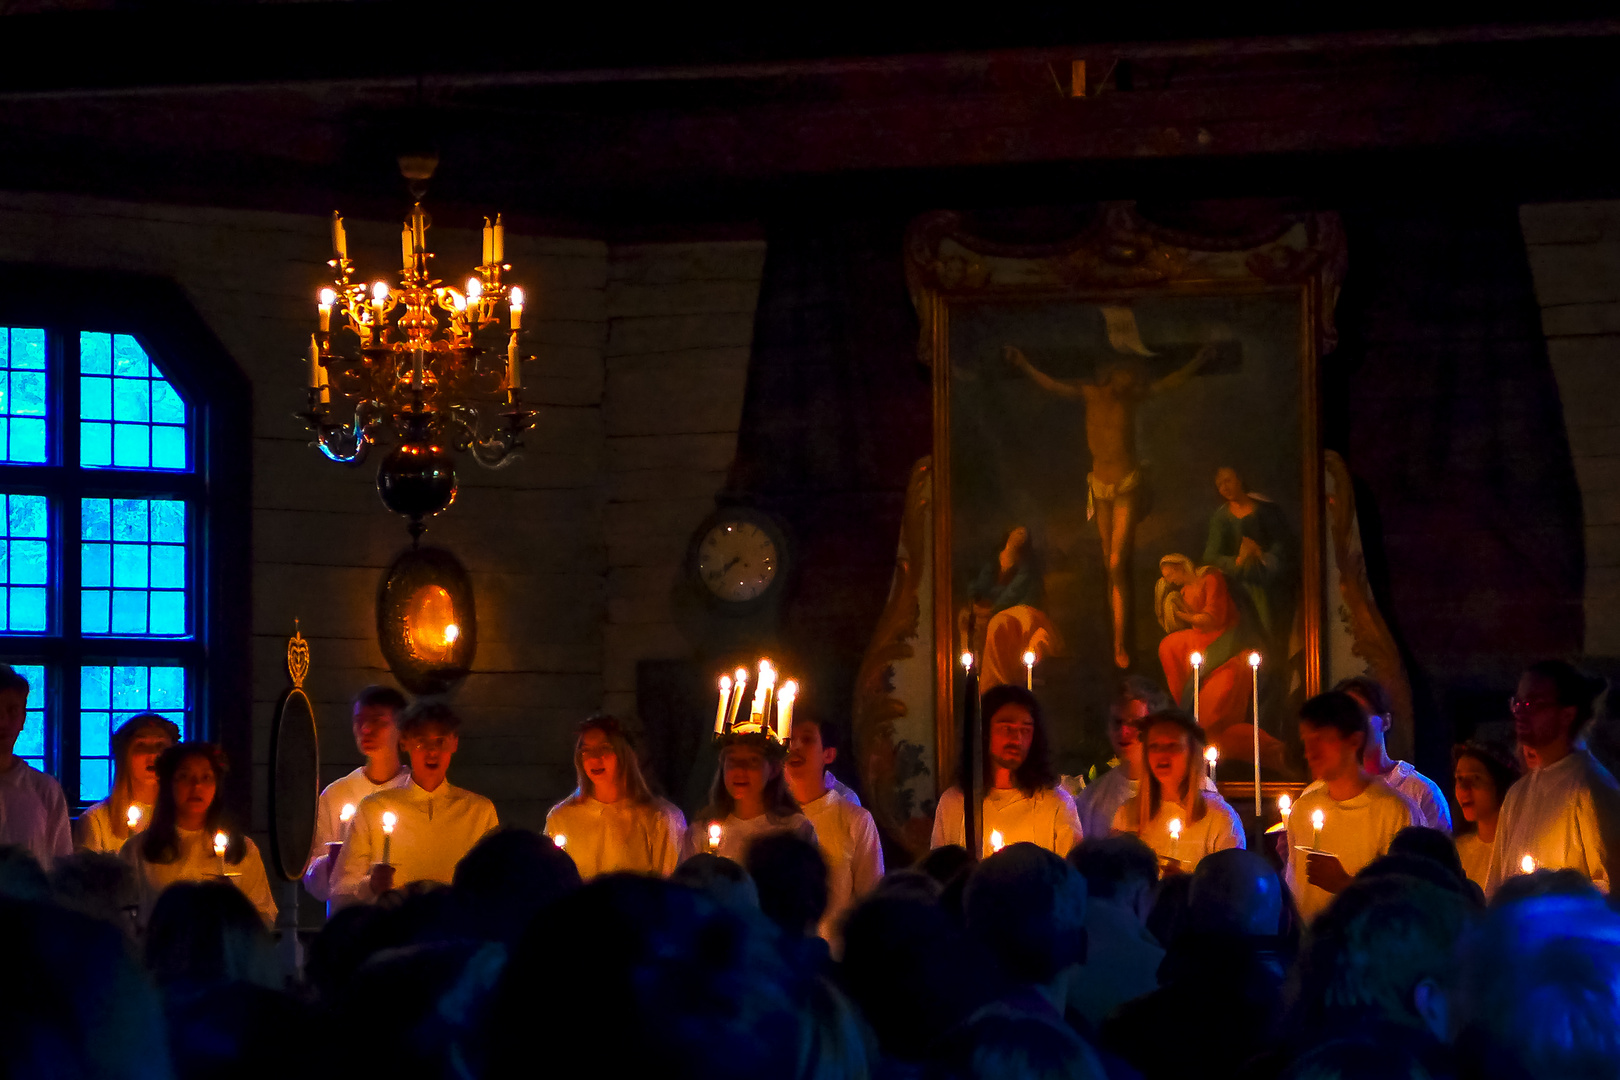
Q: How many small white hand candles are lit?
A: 12